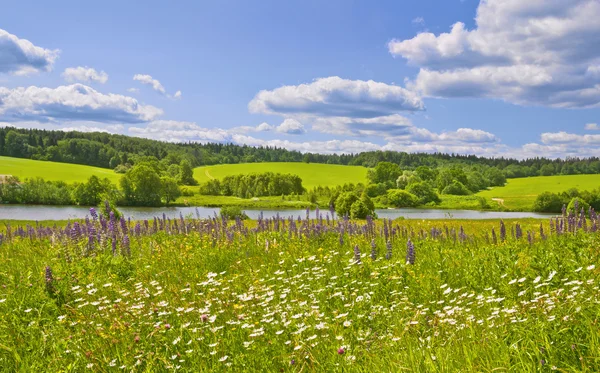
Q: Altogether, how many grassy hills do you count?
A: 3